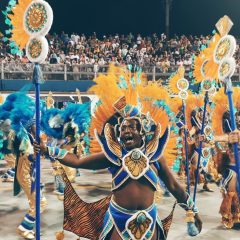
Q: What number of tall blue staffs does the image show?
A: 4